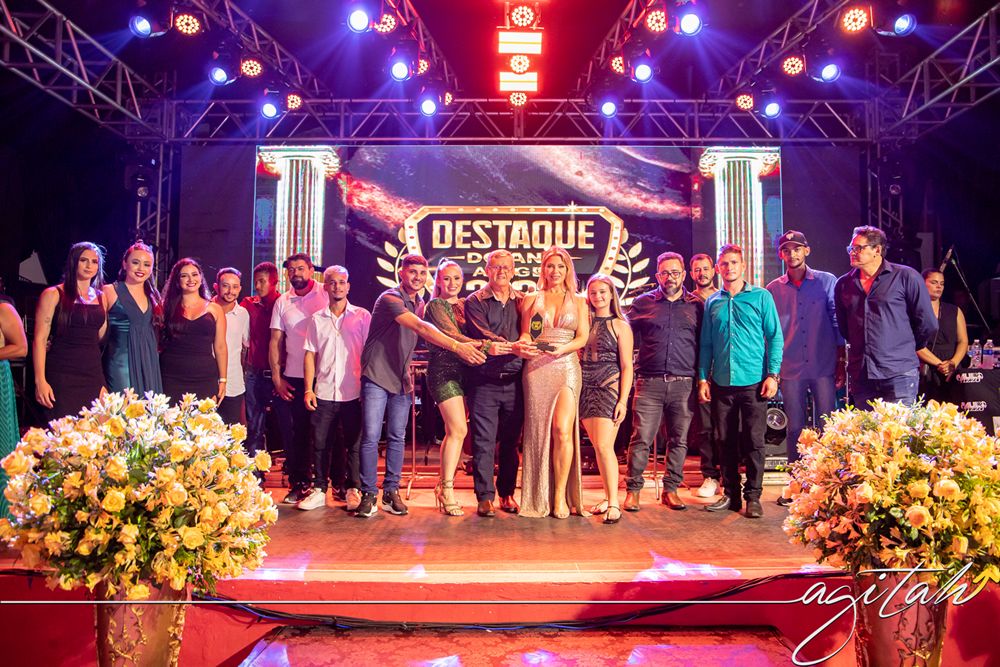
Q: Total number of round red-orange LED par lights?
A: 14